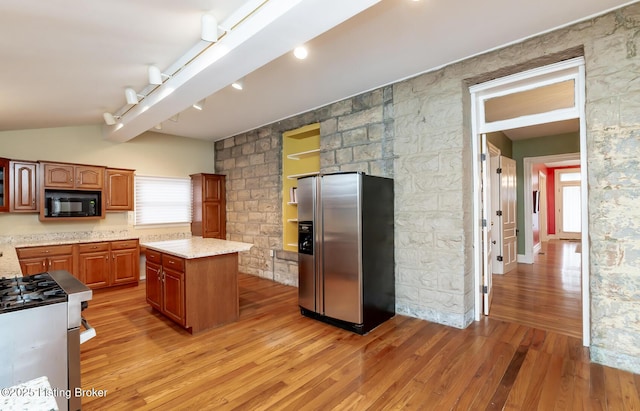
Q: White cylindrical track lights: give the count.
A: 4